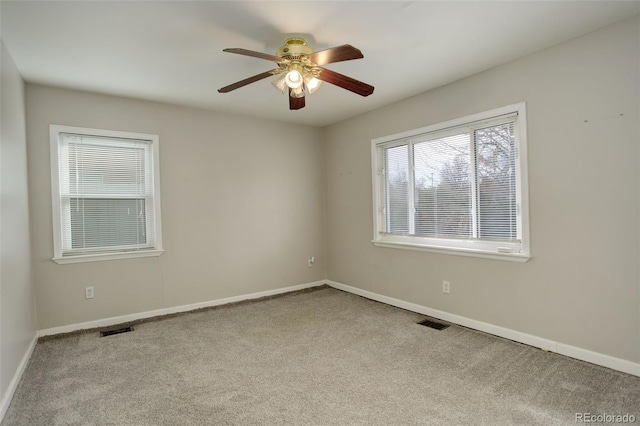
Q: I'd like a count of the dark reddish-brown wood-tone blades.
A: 5